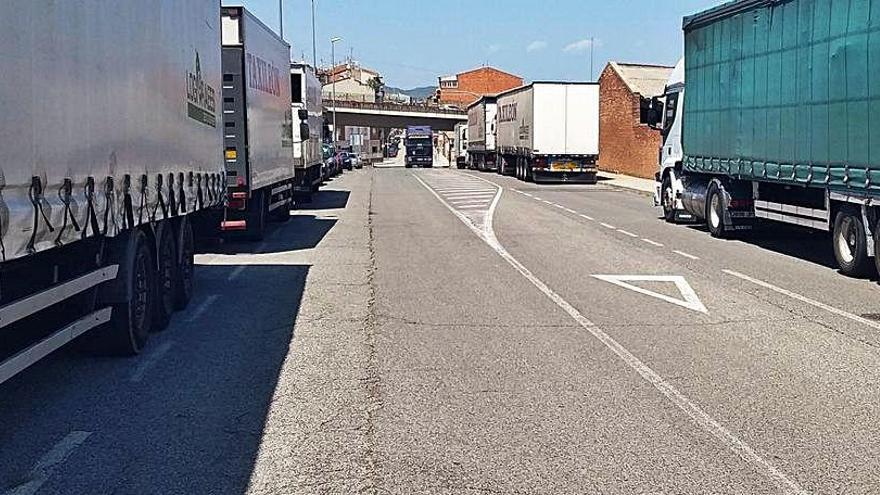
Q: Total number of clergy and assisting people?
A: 0